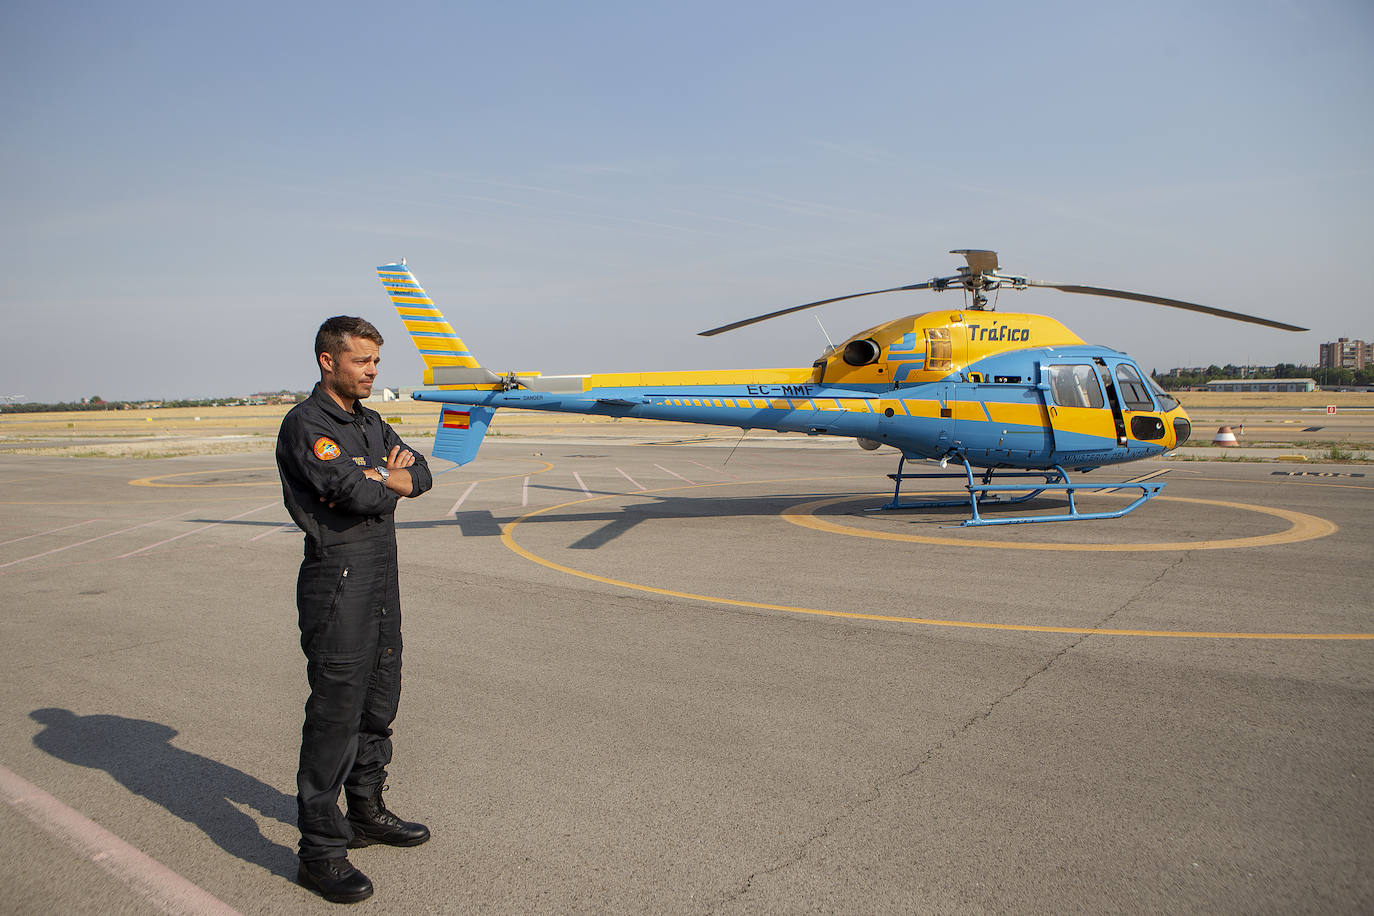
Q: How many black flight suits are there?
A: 1